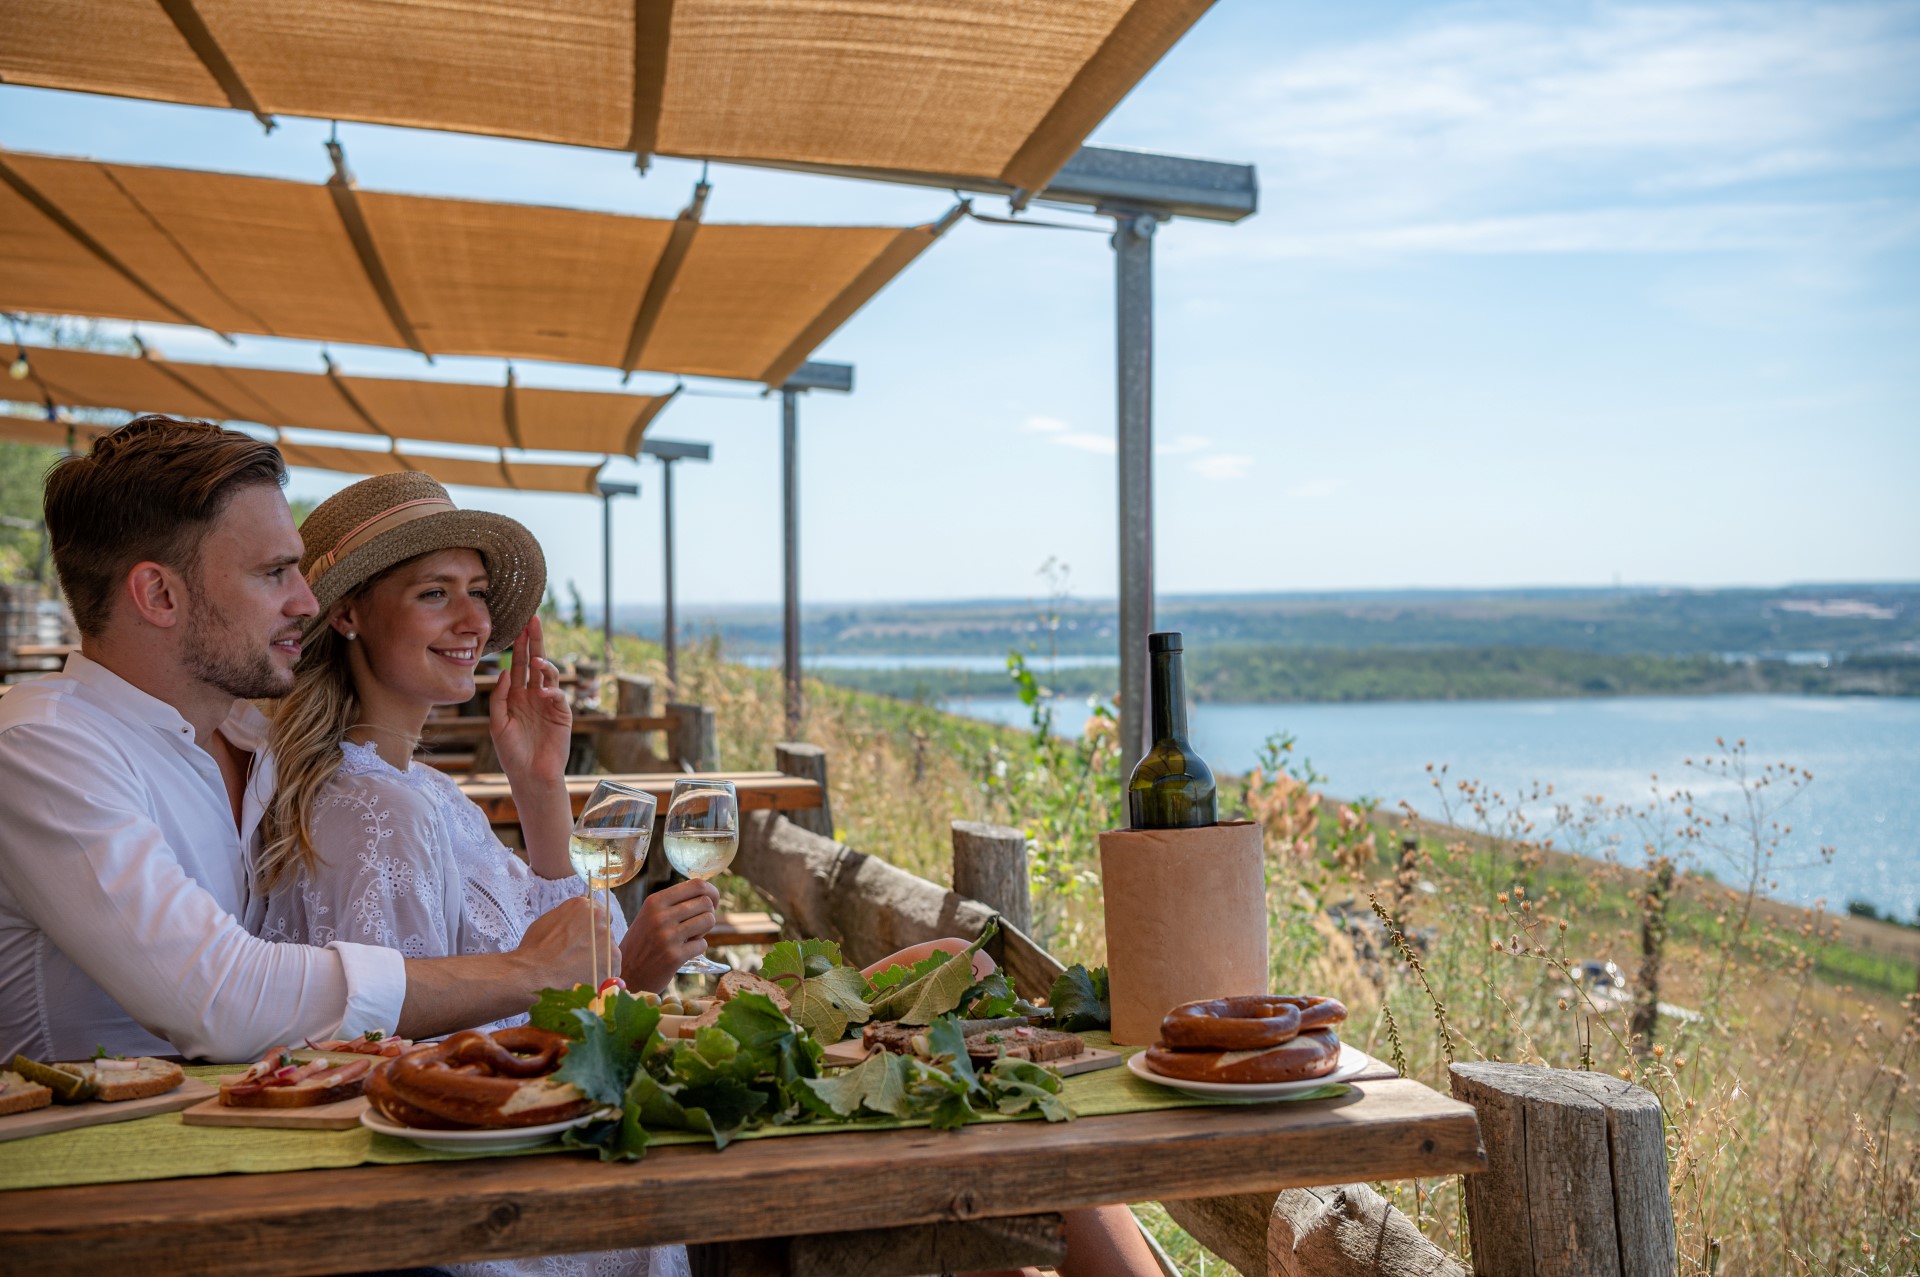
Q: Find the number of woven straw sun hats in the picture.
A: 1